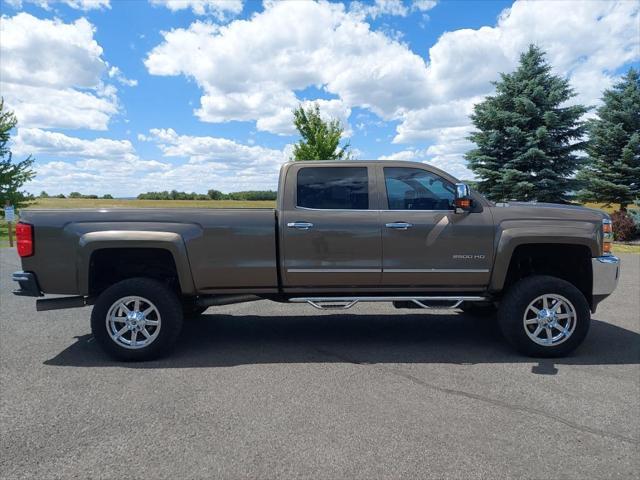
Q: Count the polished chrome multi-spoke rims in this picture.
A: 2